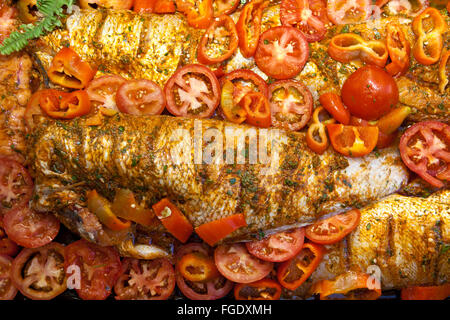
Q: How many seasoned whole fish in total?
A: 3